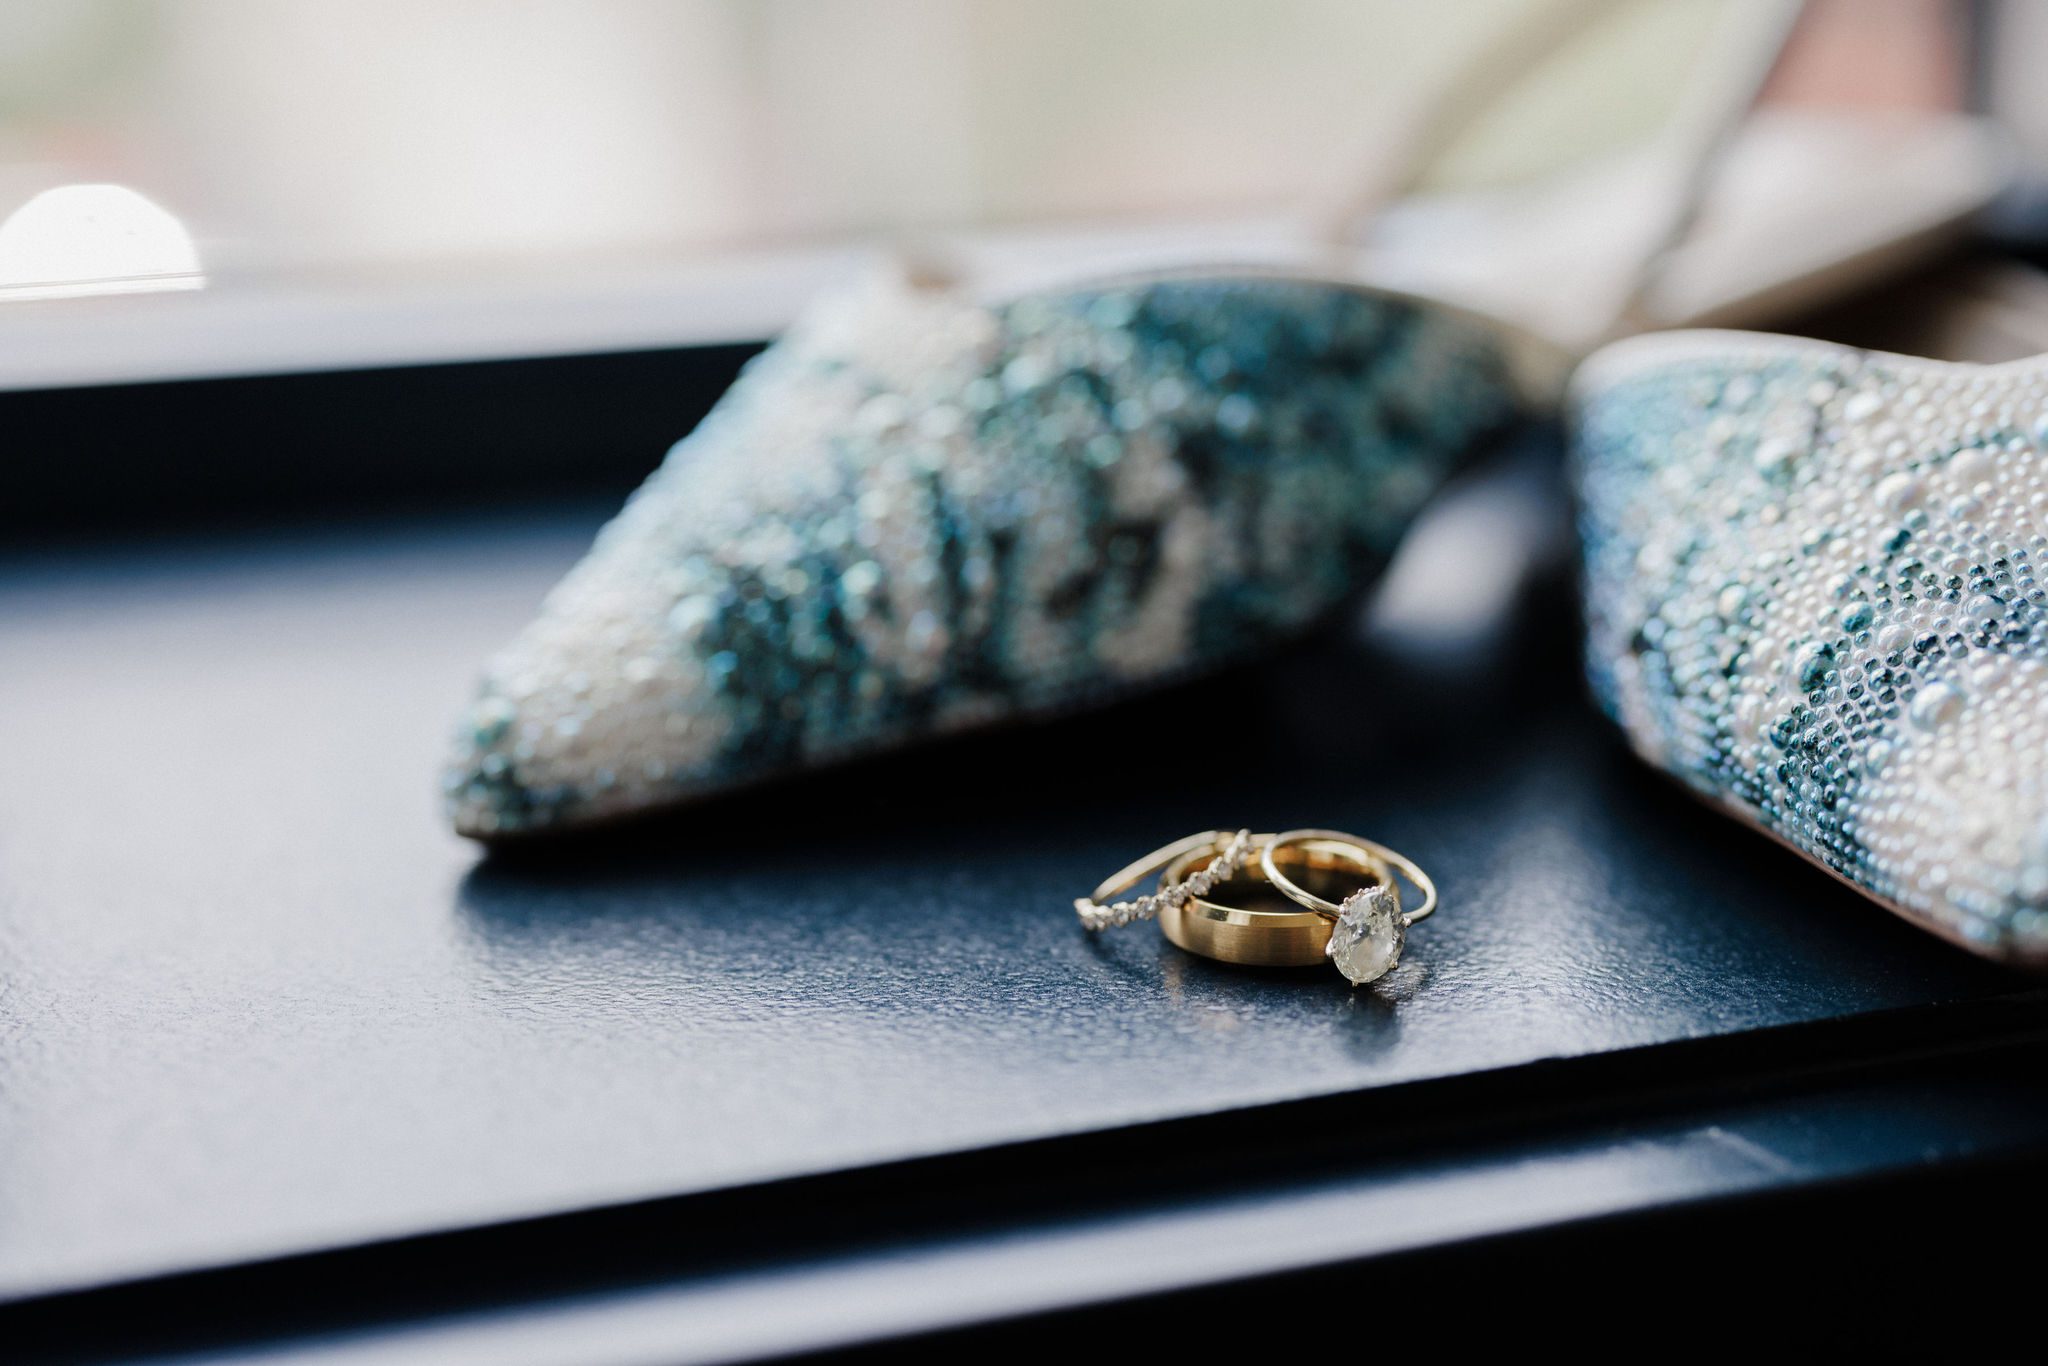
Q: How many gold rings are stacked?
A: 3